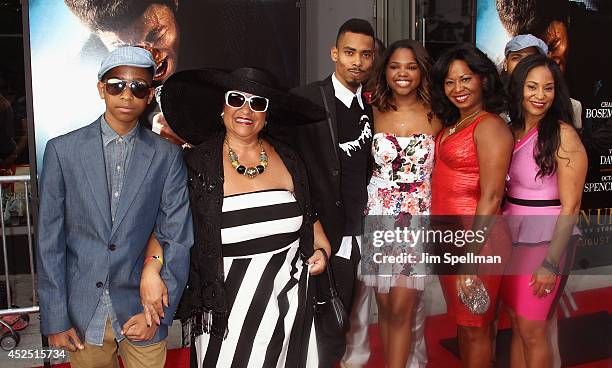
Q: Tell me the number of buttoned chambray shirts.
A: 1